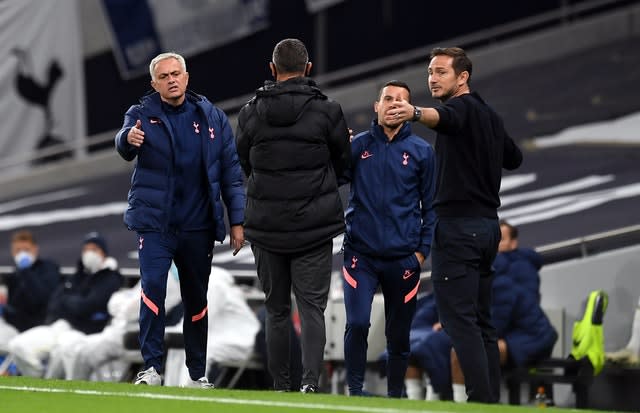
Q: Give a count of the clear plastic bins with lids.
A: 0